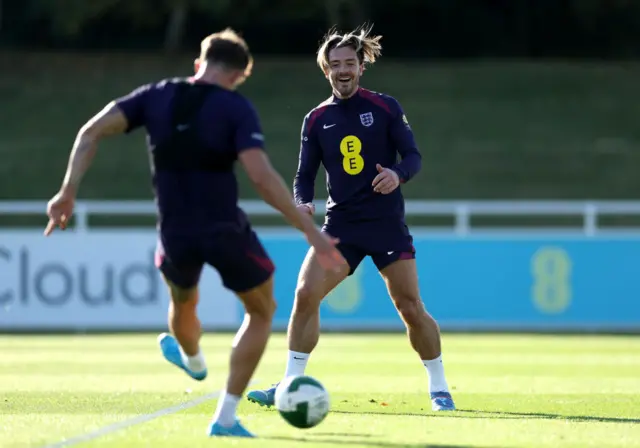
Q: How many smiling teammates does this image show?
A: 1